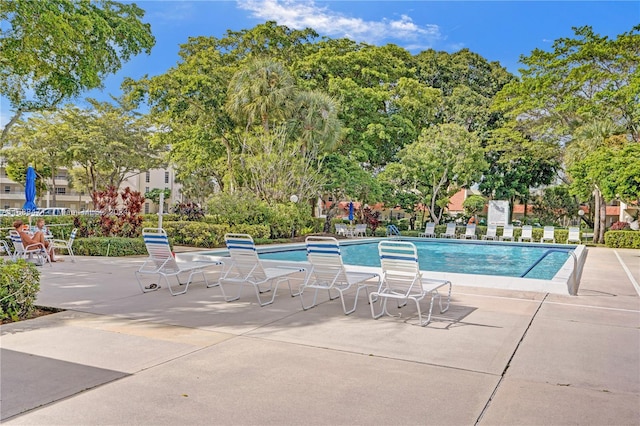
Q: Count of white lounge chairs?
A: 12